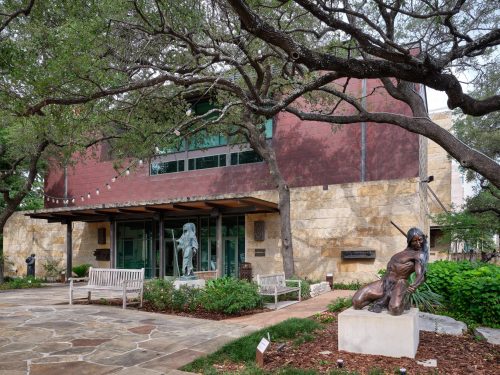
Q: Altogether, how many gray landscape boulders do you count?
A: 2